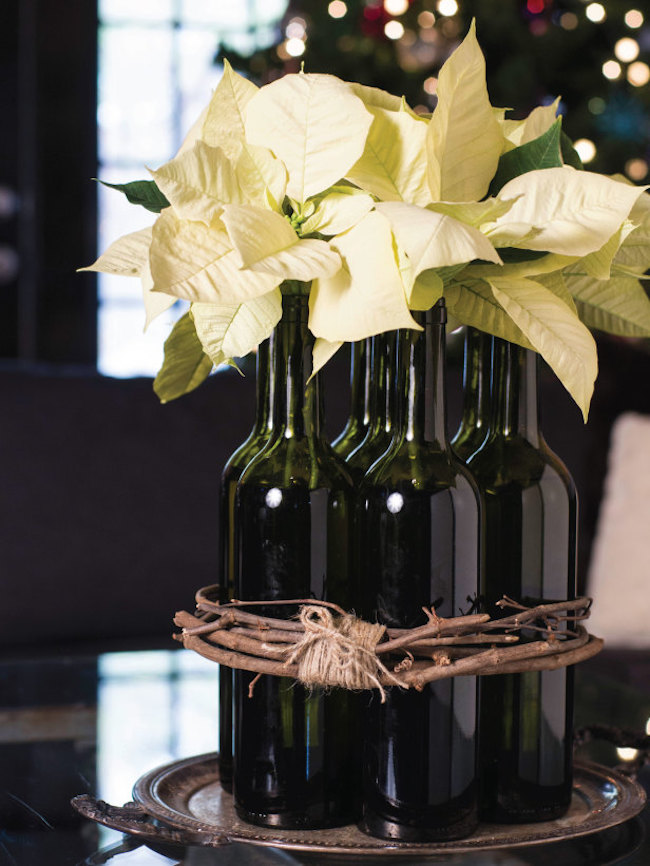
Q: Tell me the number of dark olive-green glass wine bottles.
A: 7